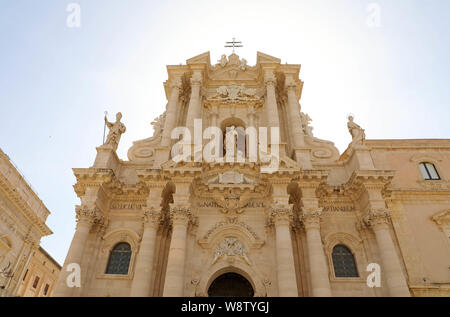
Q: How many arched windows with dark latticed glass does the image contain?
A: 2